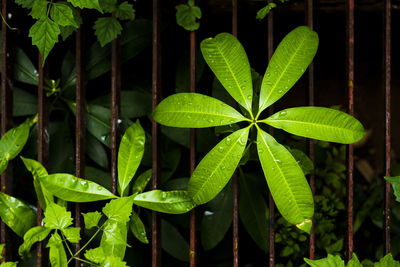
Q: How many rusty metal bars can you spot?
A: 11